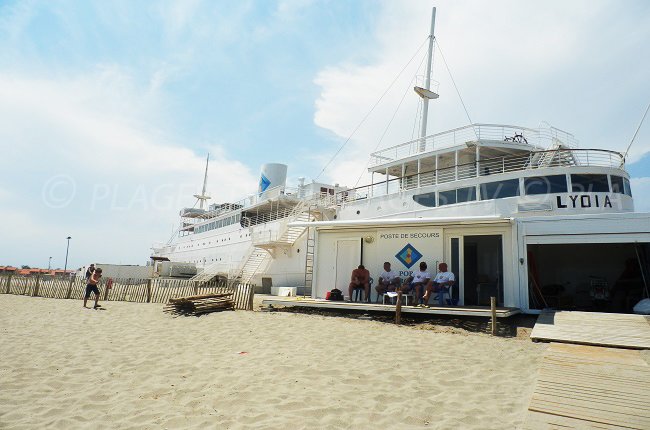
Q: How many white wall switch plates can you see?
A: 0